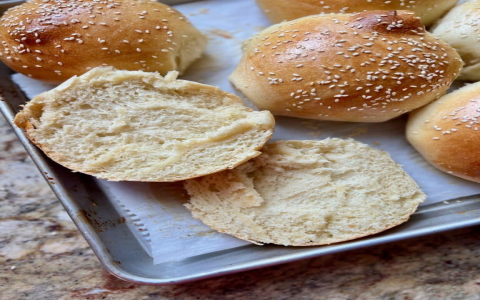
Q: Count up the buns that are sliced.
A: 1